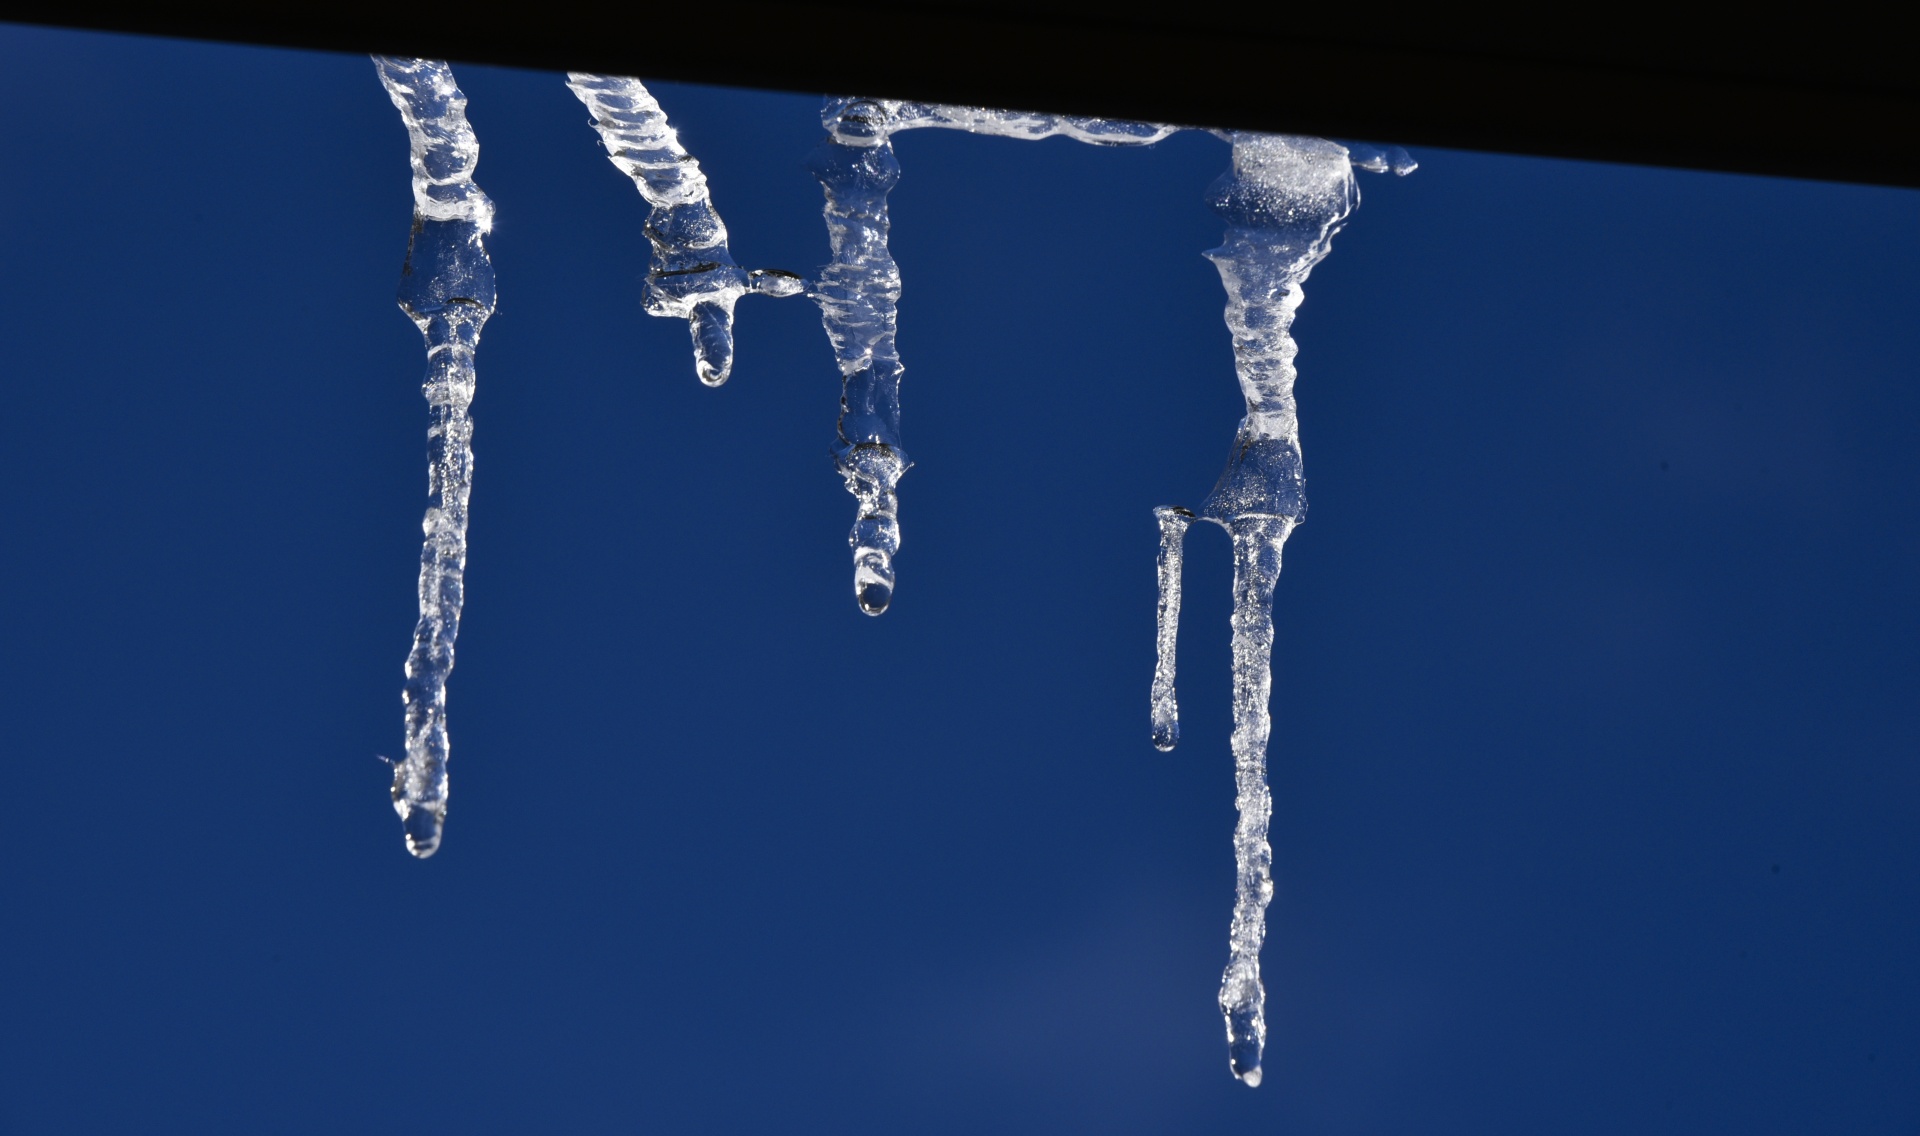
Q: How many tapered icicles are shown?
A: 5